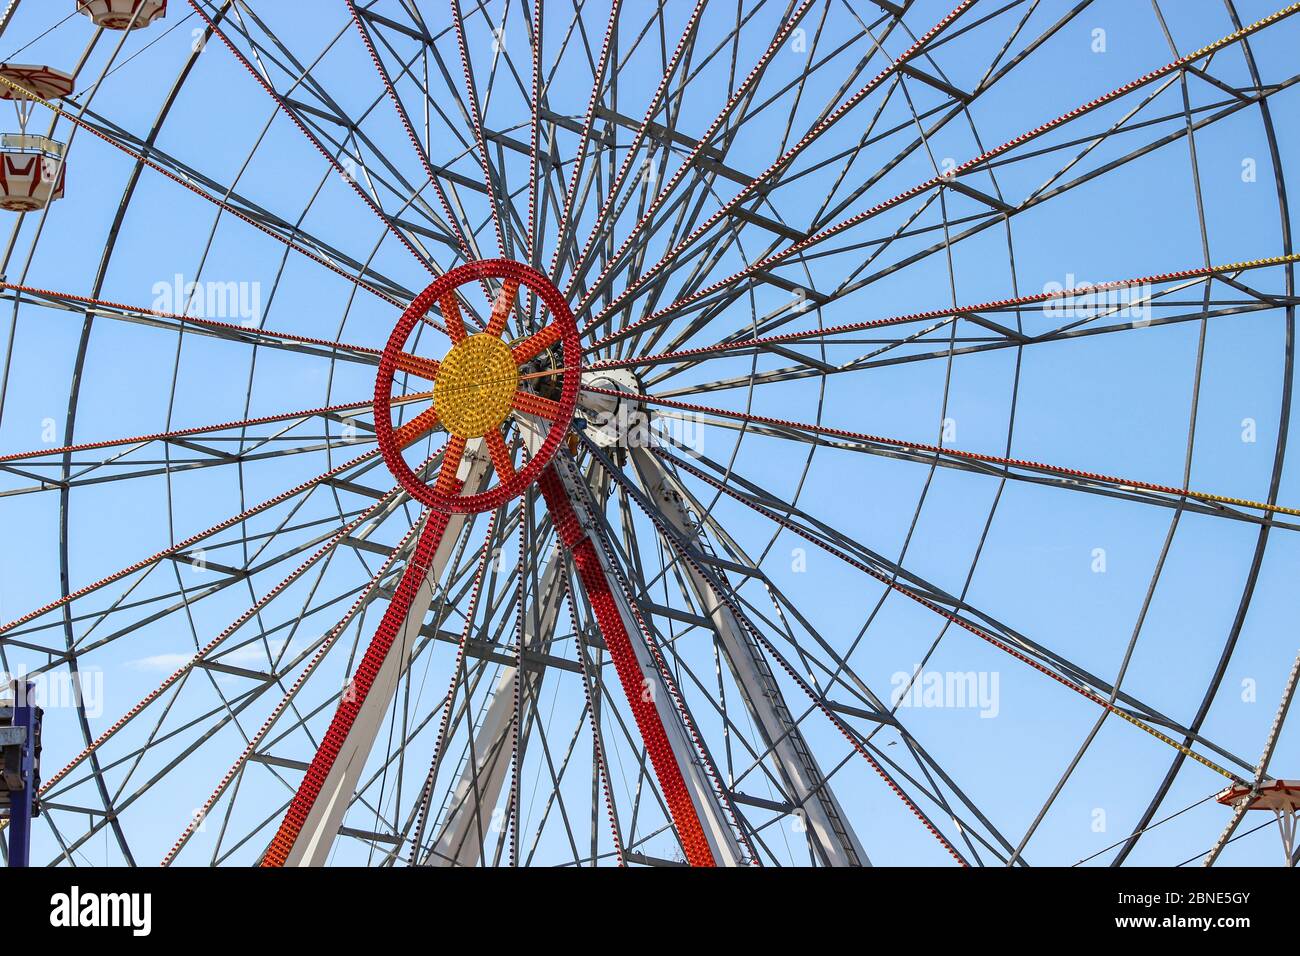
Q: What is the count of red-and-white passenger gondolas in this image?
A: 3